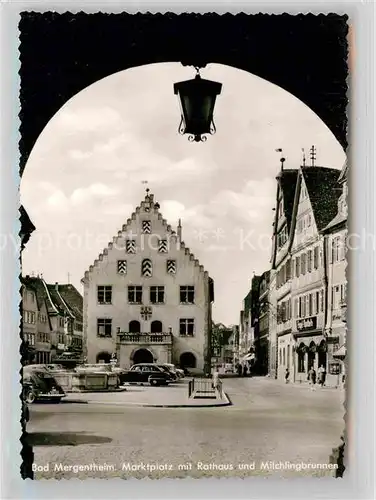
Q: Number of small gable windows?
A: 6